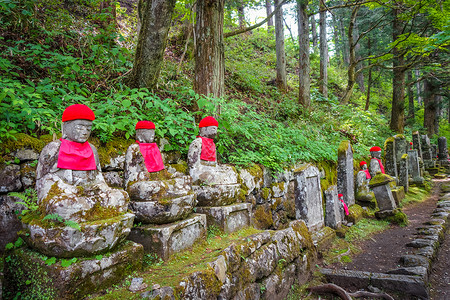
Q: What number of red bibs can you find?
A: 6